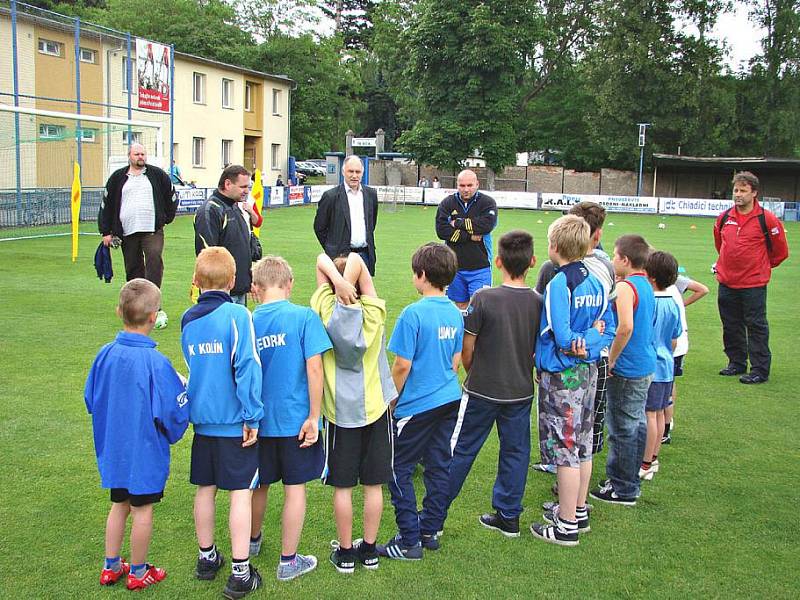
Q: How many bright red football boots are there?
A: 2